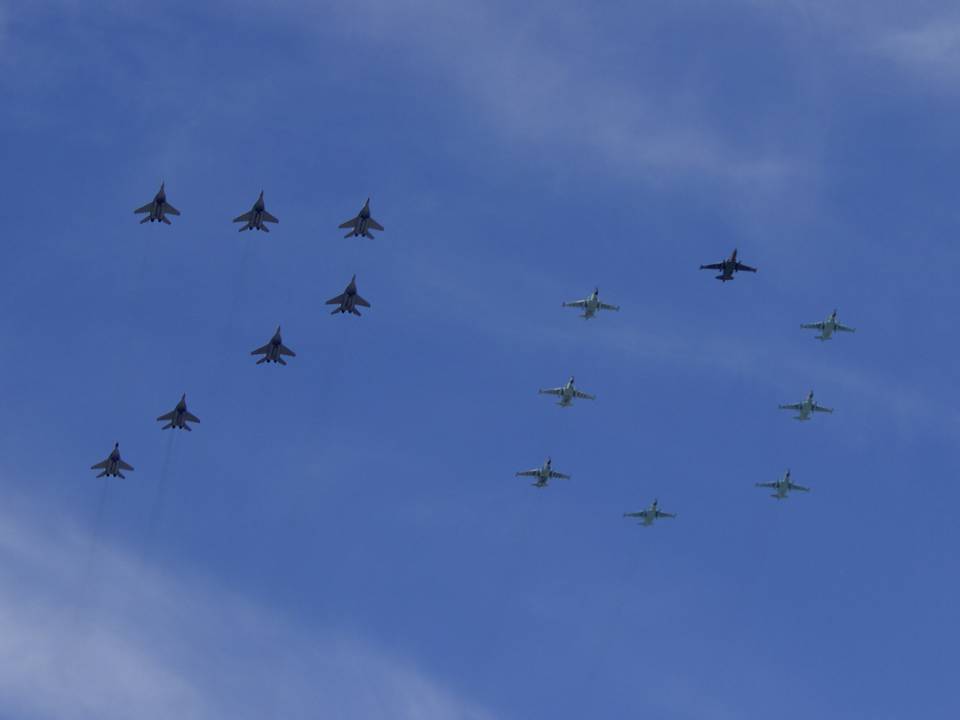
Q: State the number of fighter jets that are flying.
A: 15